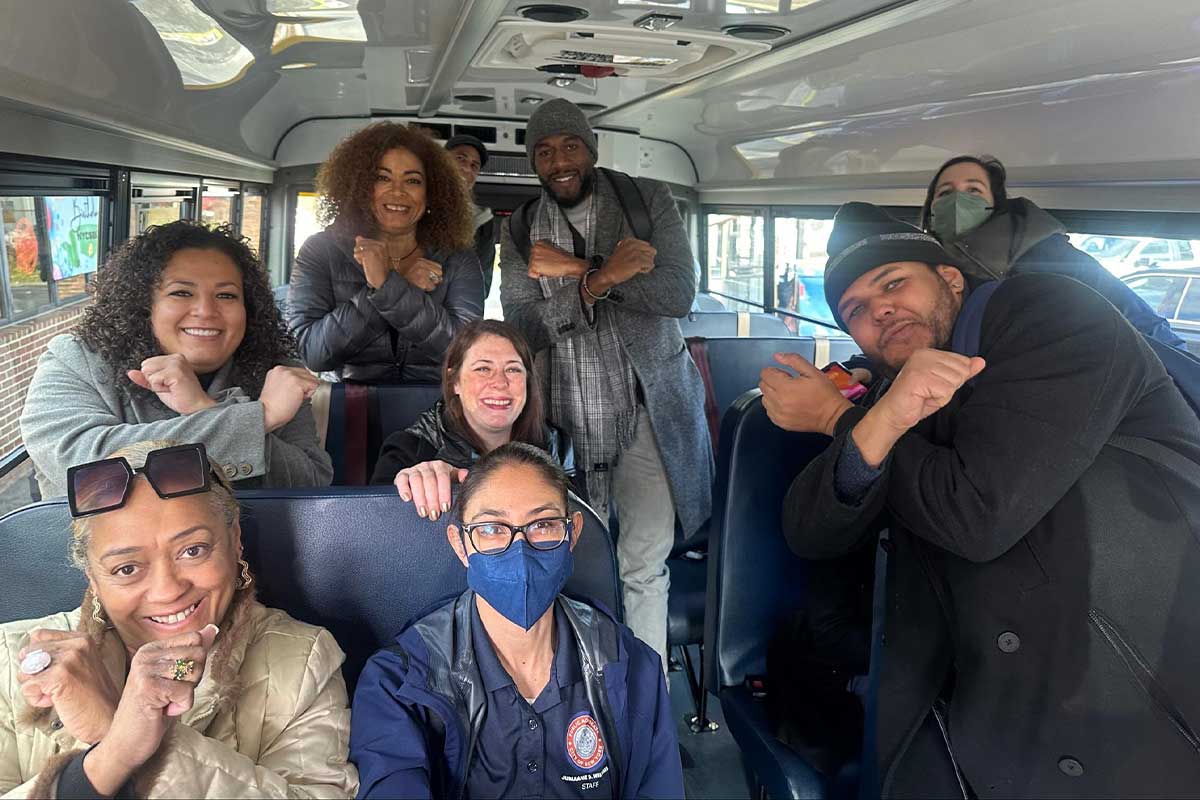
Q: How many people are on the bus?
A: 9